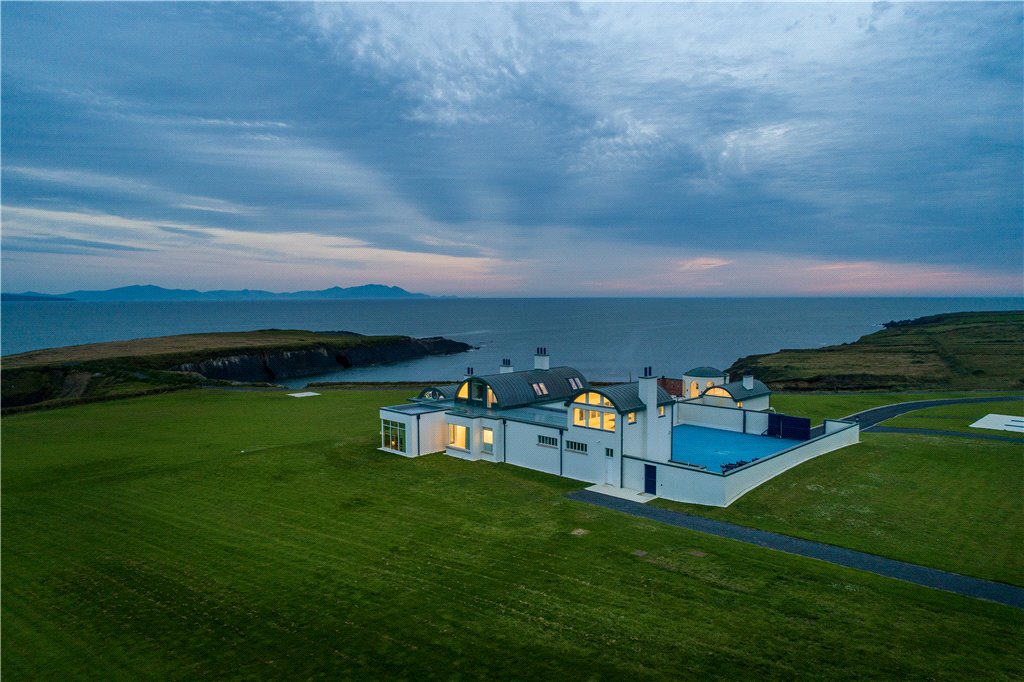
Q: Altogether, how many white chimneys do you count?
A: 5